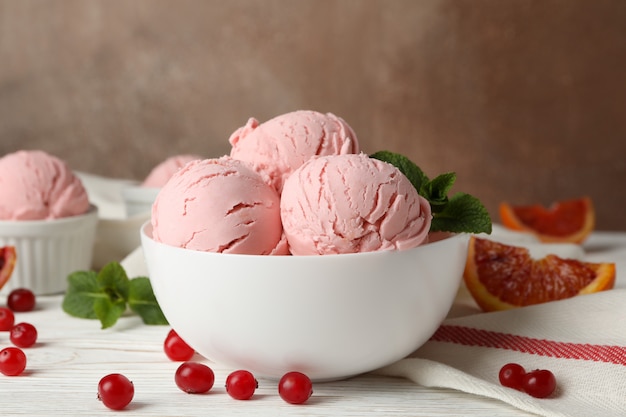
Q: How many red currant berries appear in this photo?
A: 11